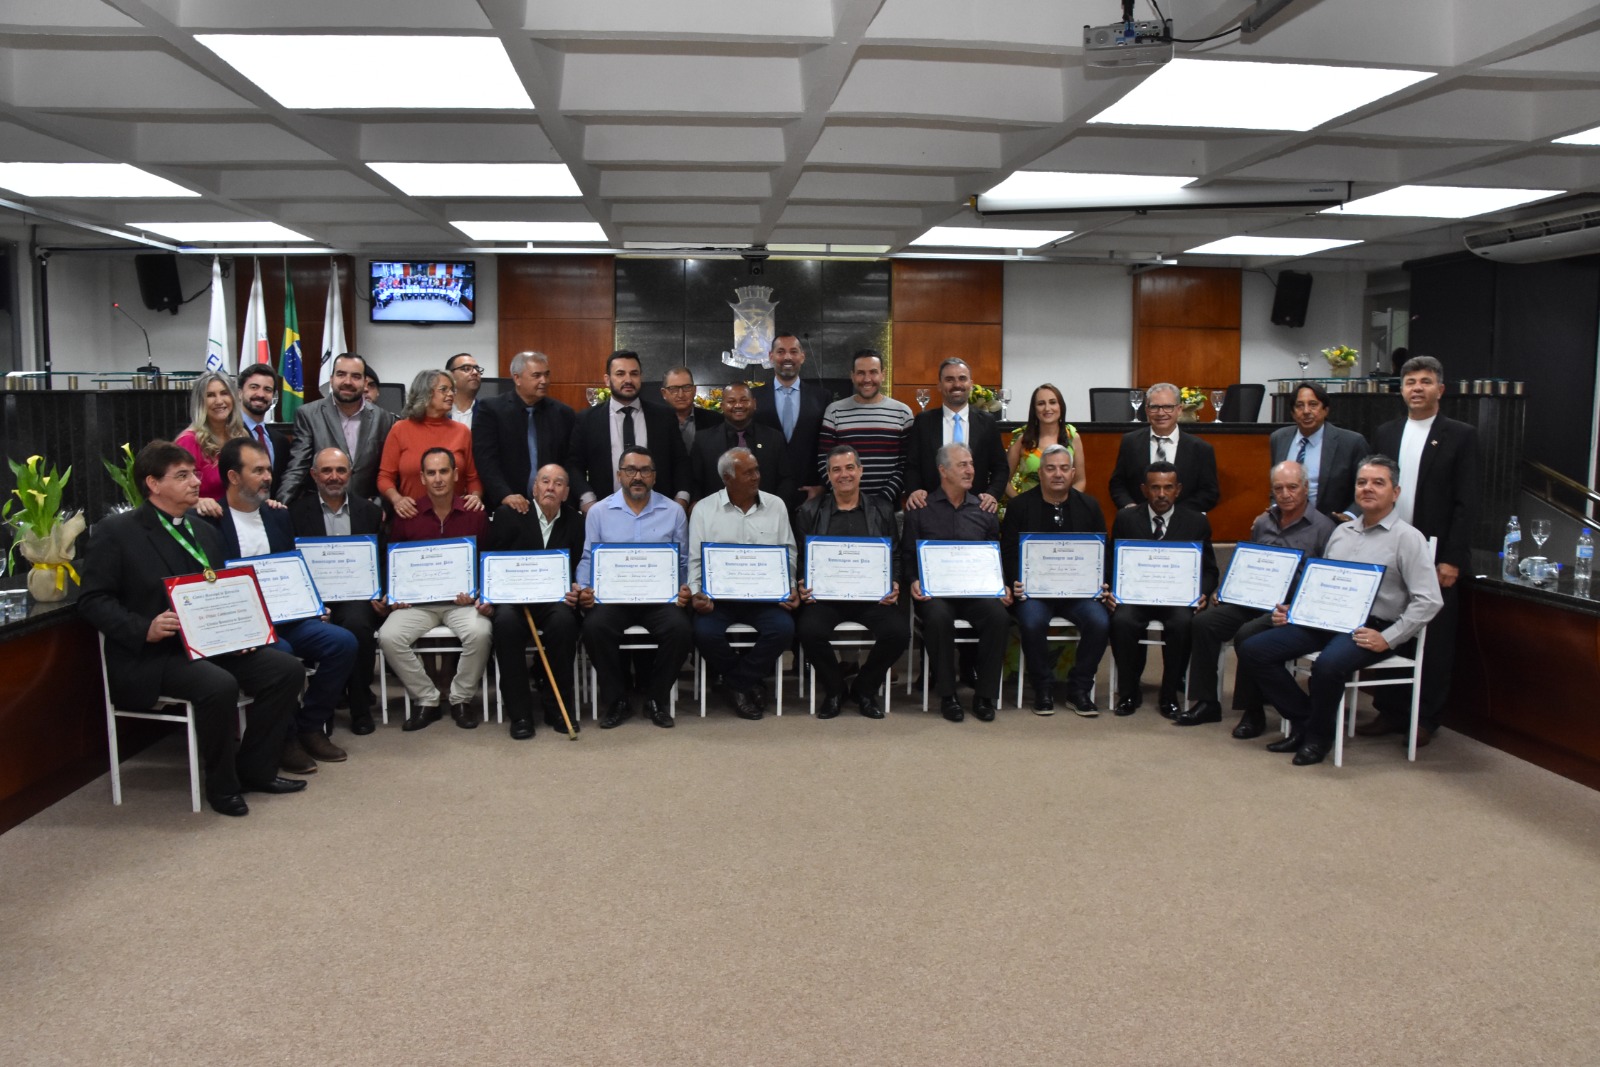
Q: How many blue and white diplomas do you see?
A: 12